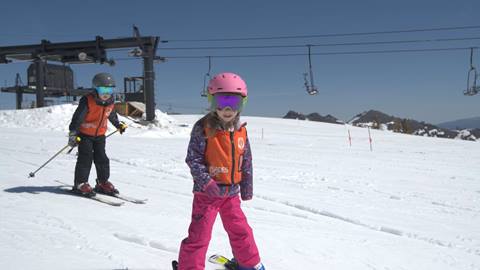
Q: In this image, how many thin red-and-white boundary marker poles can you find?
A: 2